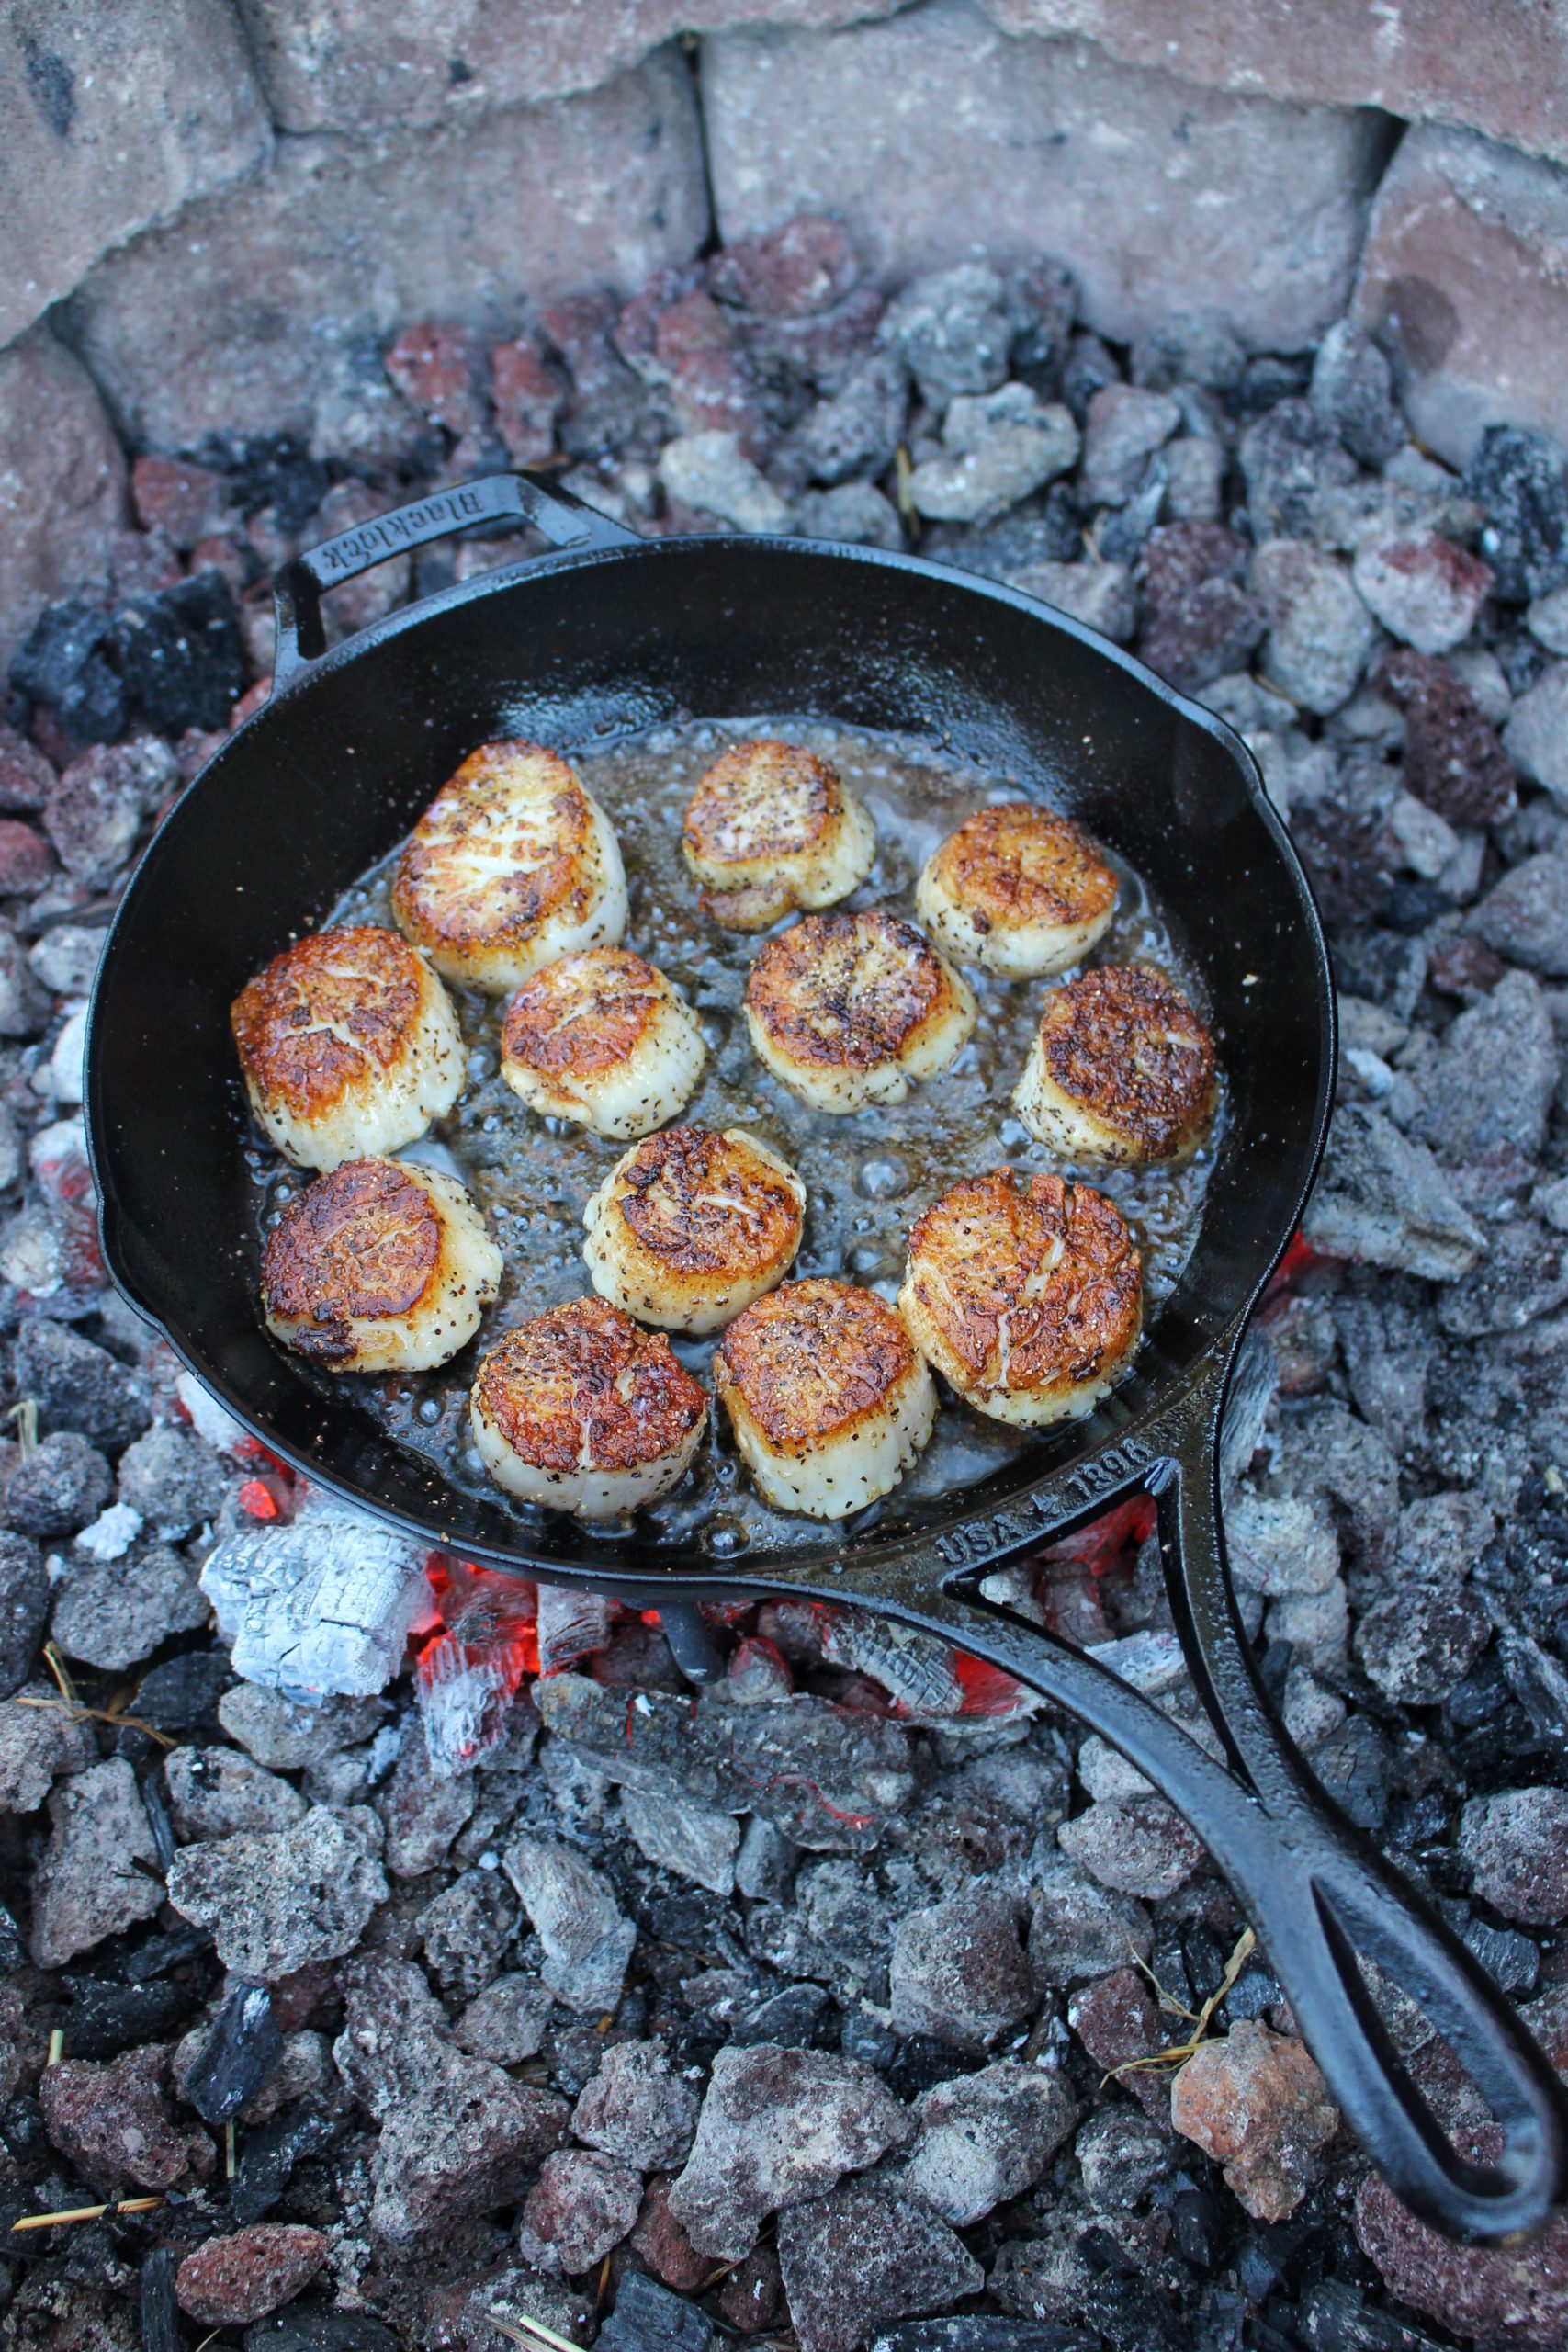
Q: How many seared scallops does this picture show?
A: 12